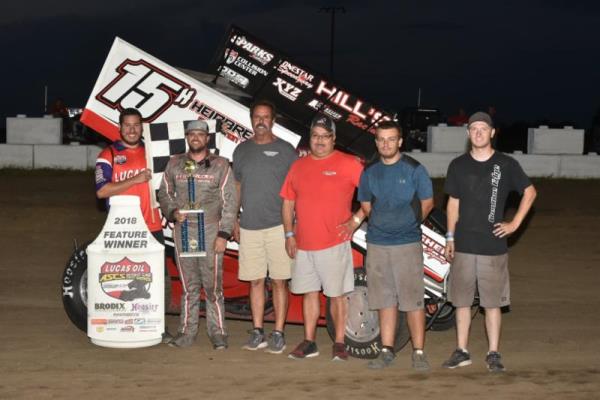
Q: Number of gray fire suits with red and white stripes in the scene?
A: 1